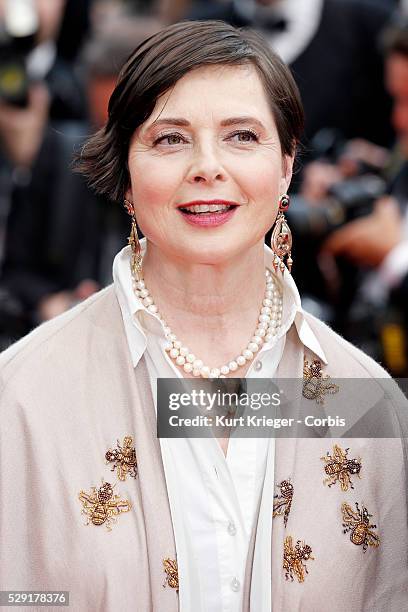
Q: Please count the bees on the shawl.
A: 8